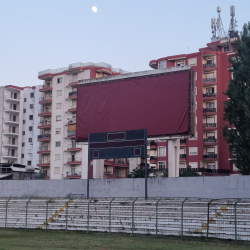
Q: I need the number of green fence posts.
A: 11